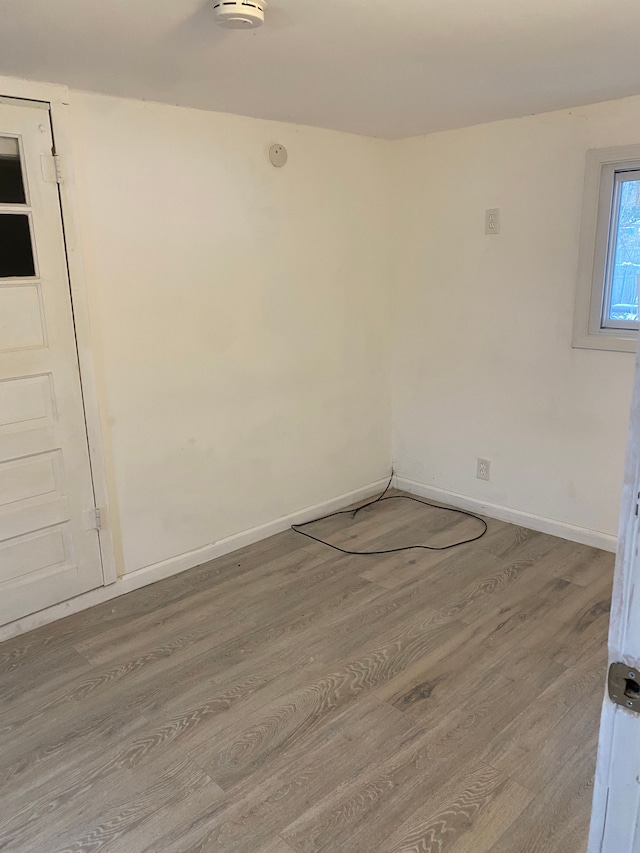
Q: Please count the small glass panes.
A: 2